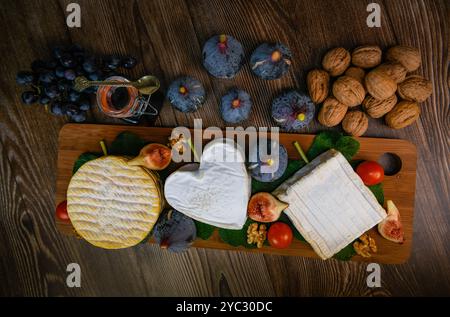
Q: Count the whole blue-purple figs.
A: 7